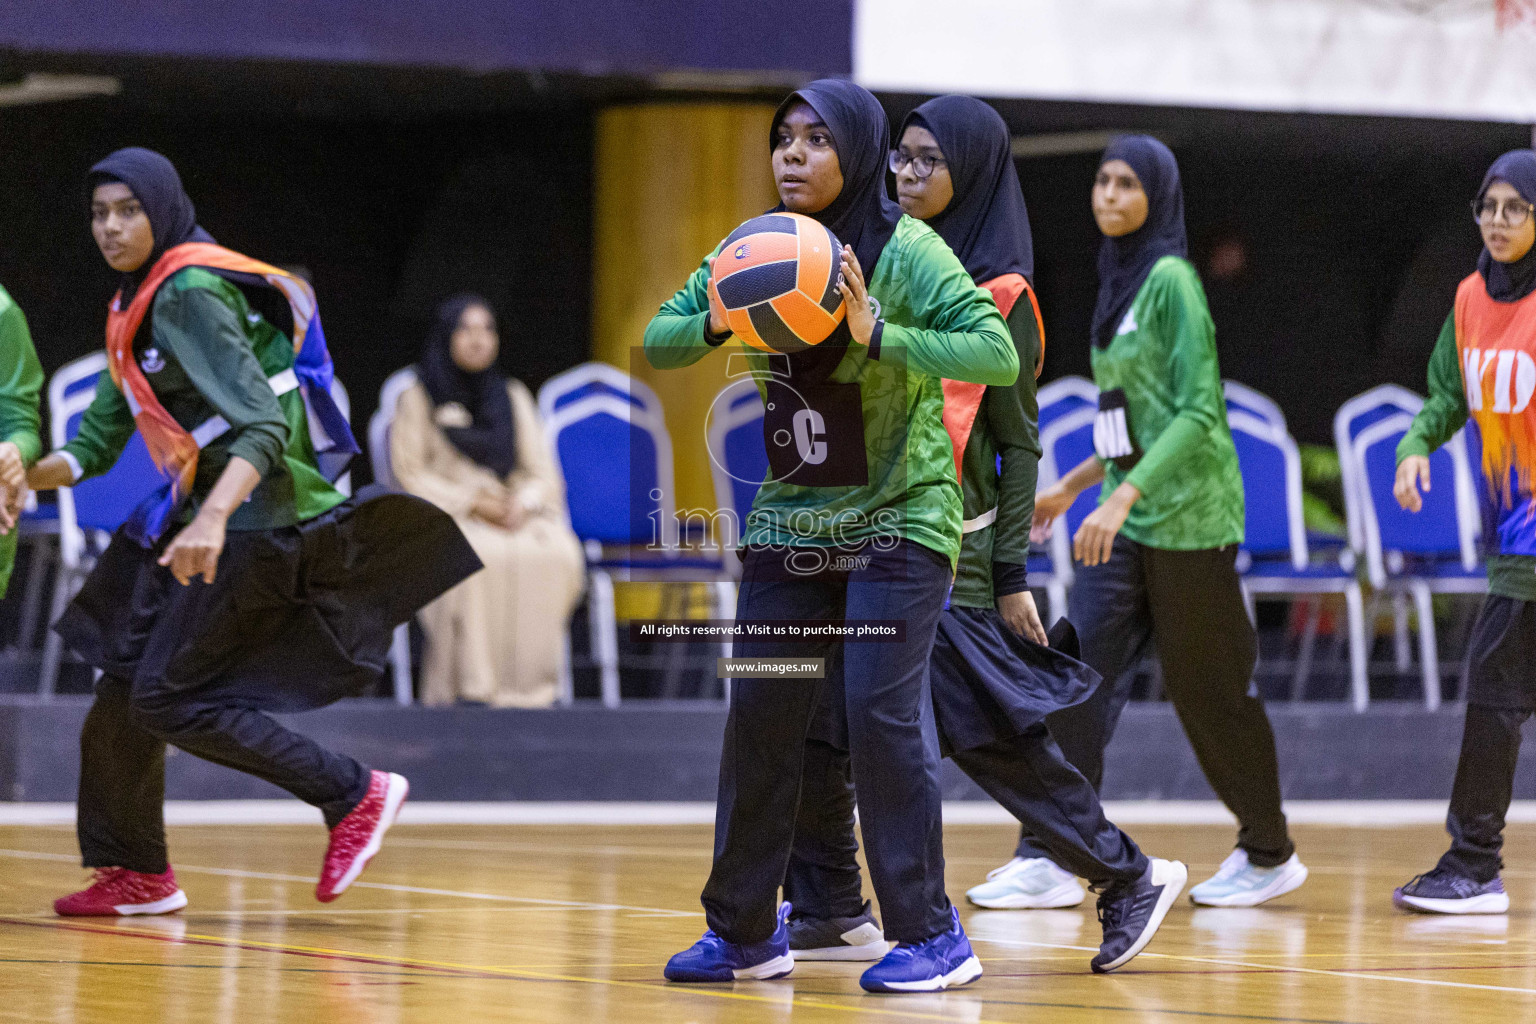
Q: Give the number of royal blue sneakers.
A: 2